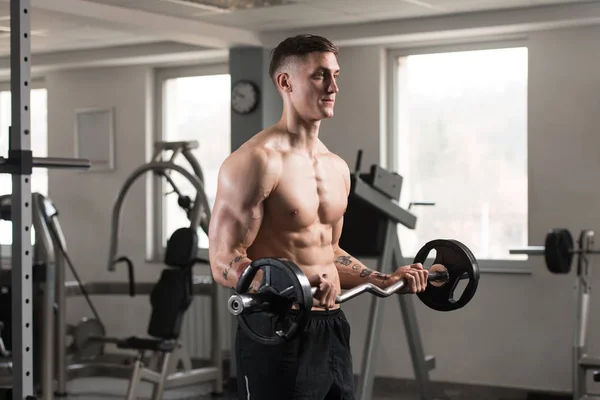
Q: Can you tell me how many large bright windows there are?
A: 3